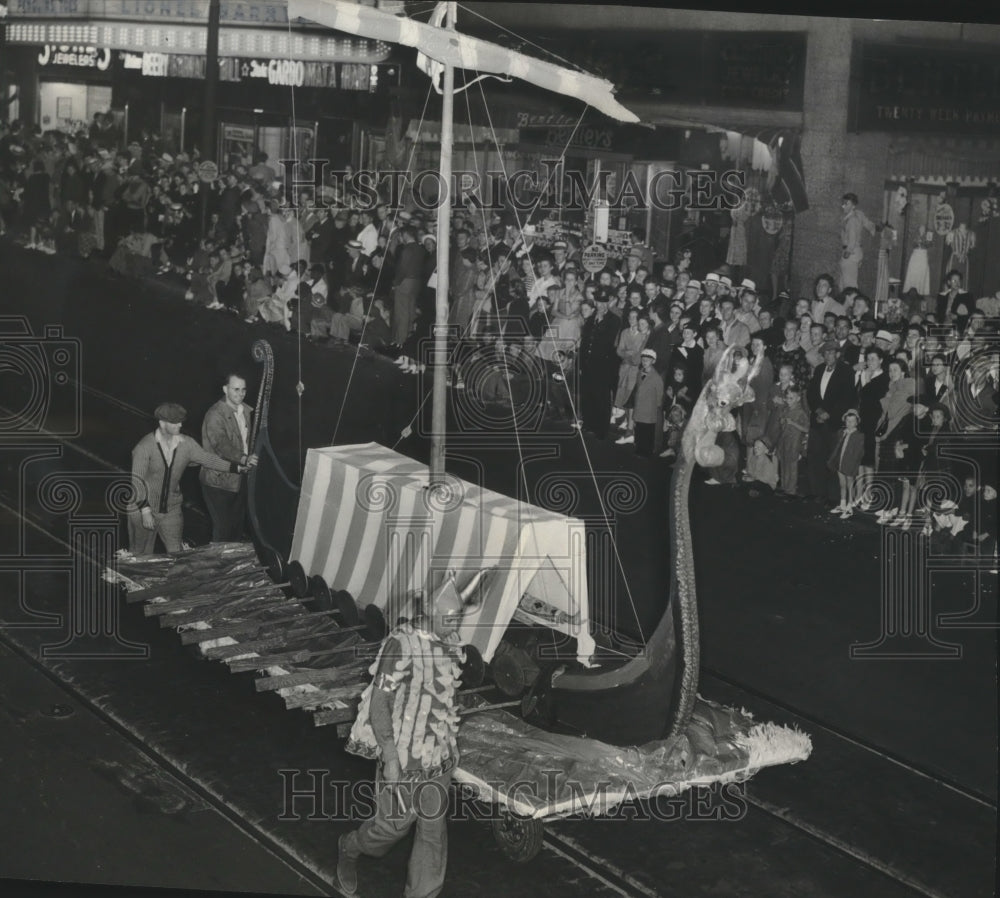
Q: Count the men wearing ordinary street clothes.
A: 2